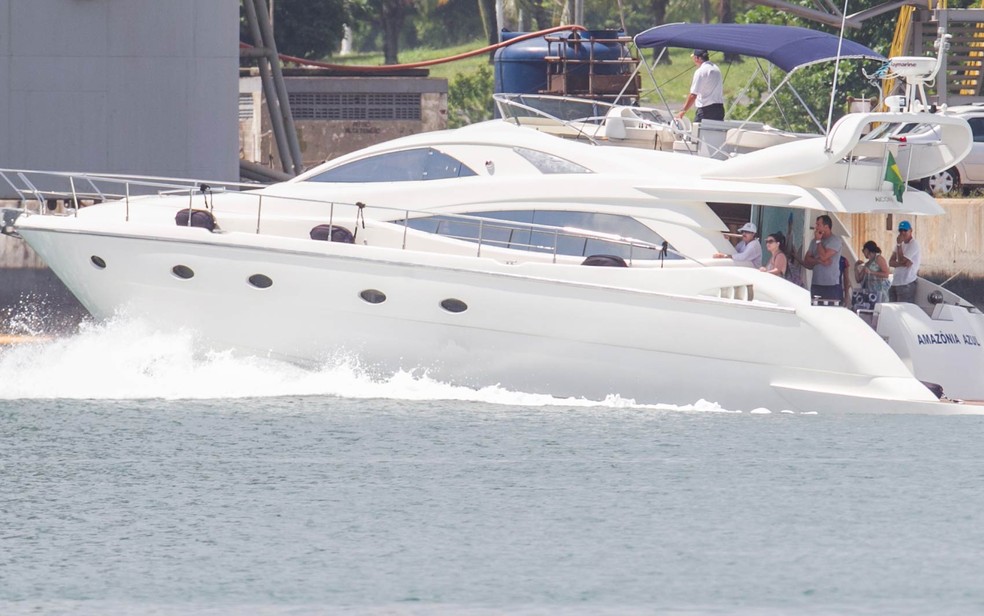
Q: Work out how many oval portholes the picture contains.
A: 5